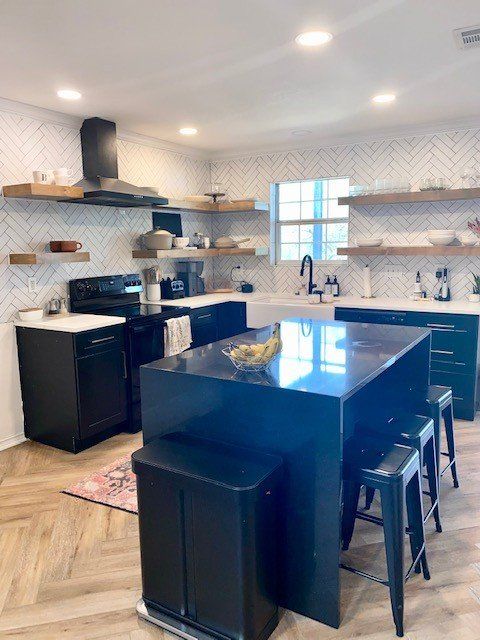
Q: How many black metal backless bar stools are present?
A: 3